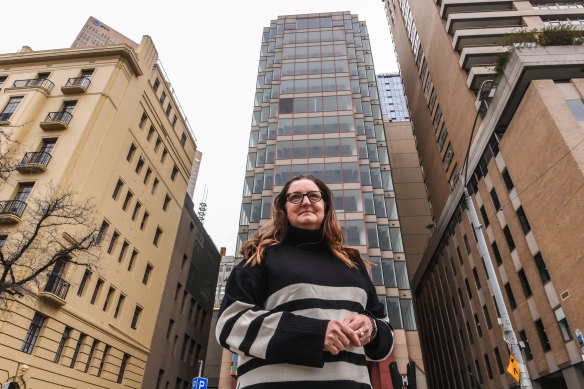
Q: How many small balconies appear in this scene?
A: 6